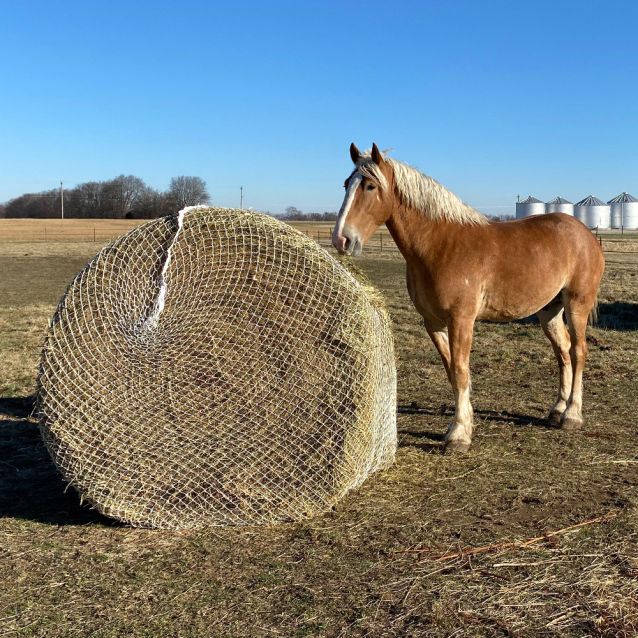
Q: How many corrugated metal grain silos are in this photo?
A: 4